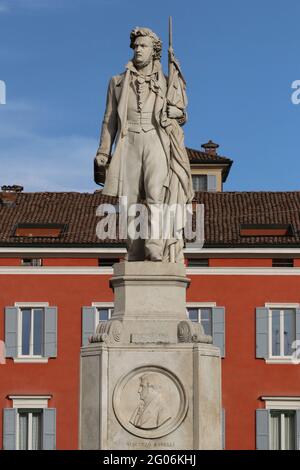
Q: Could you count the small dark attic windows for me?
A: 4